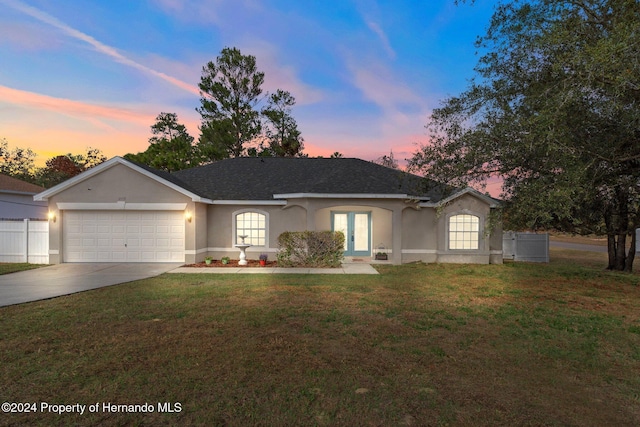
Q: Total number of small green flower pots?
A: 2